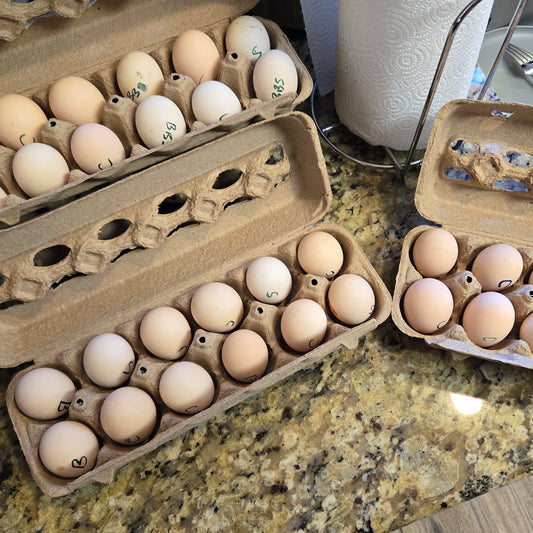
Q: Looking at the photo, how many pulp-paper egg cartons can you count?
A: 3